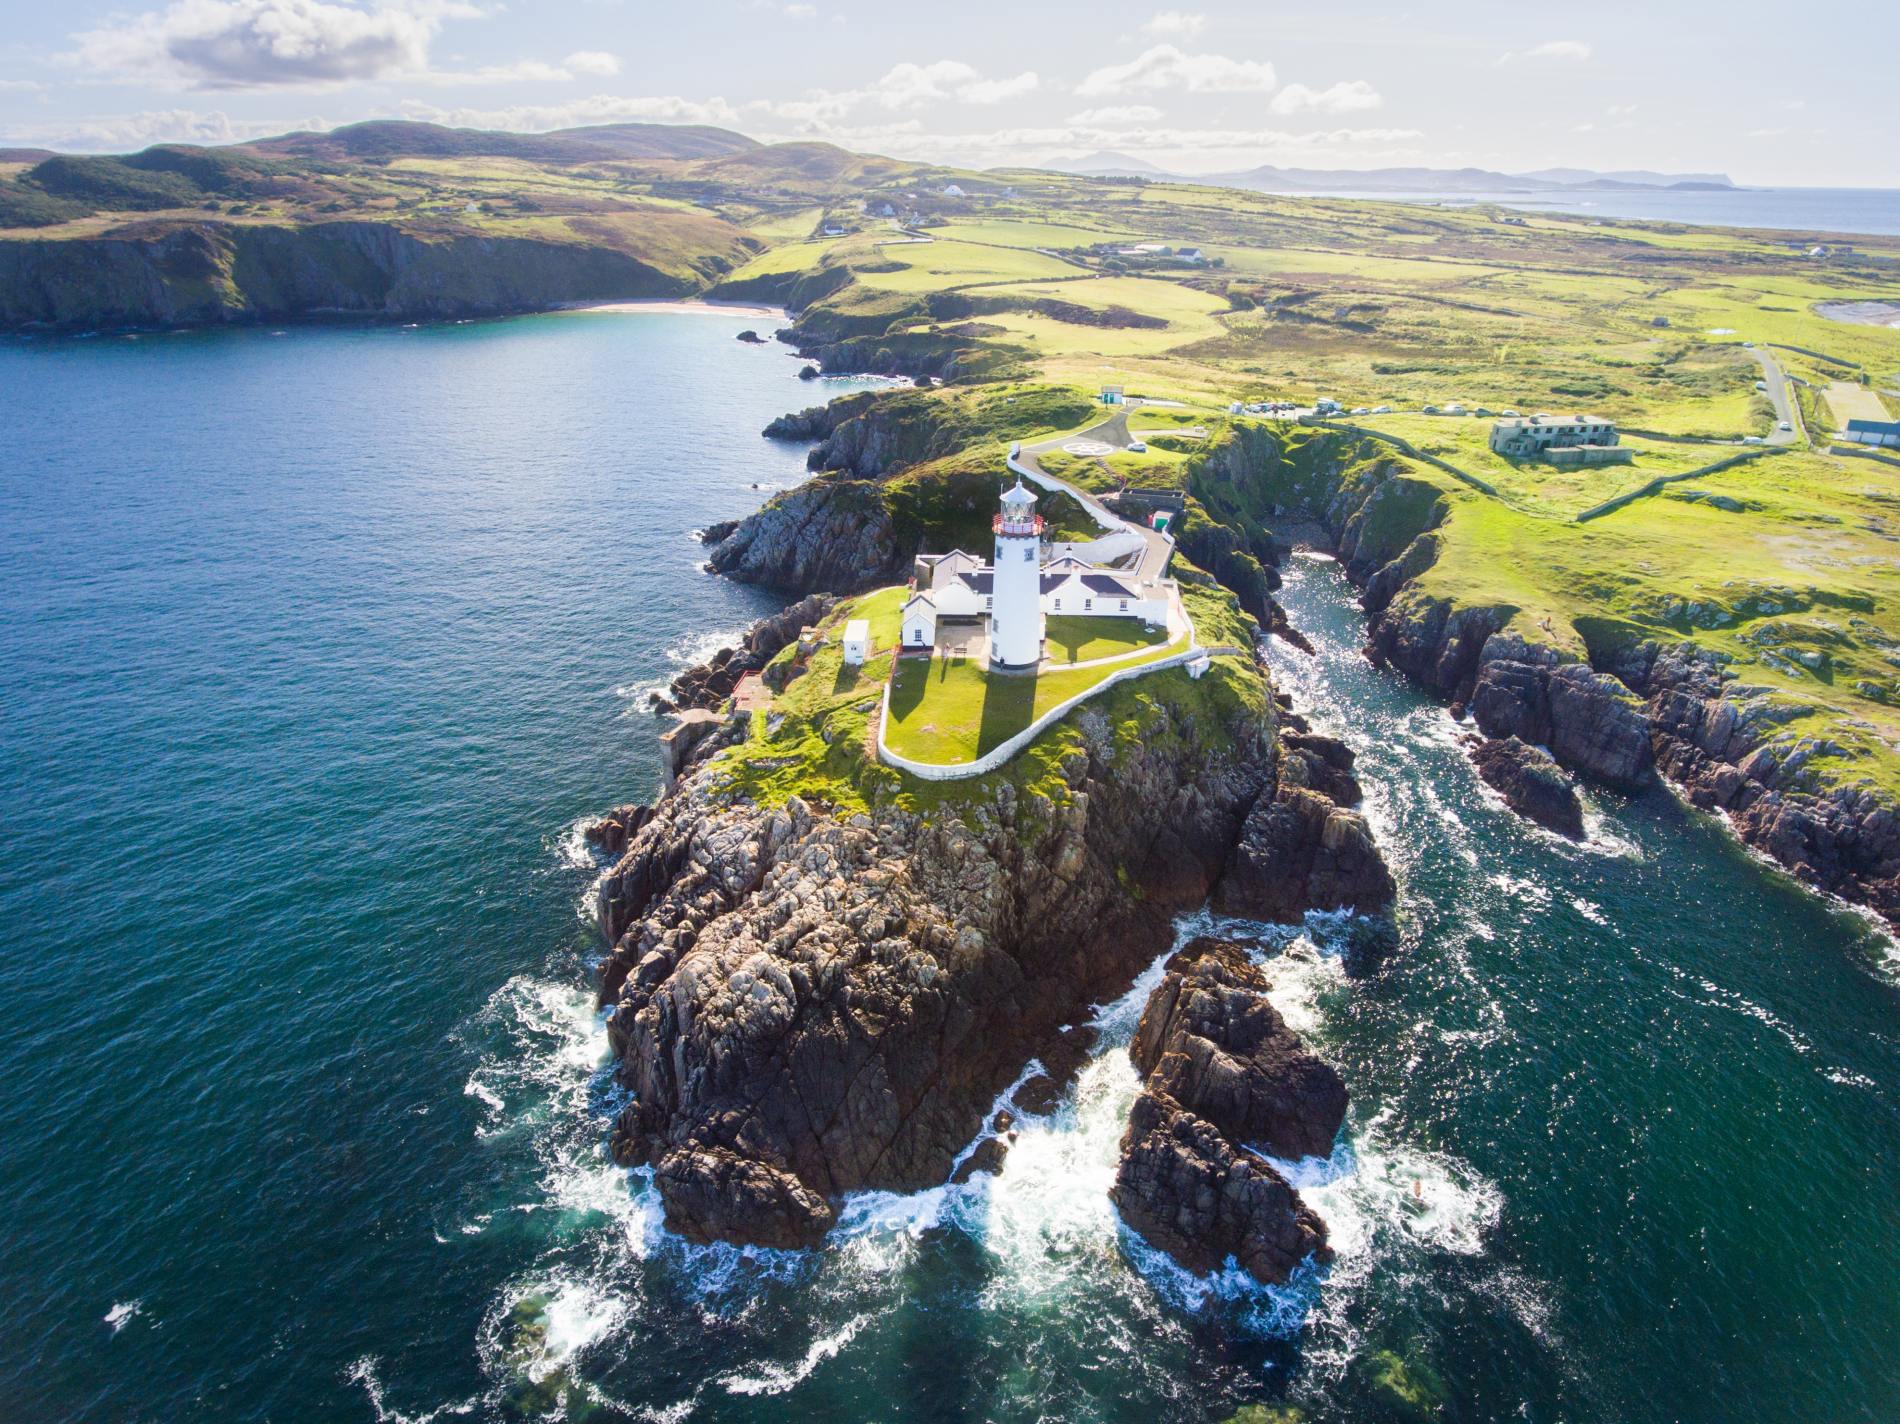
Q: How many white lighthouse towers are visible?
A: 1